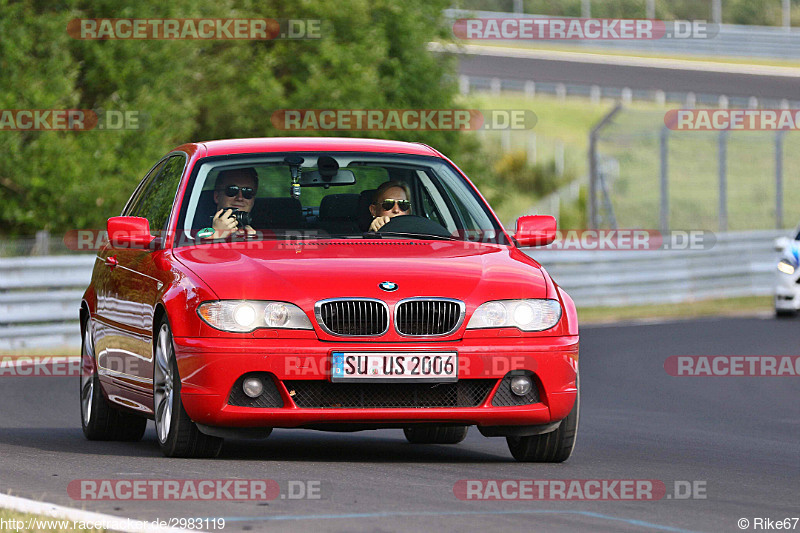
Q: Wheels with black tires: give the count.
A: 4